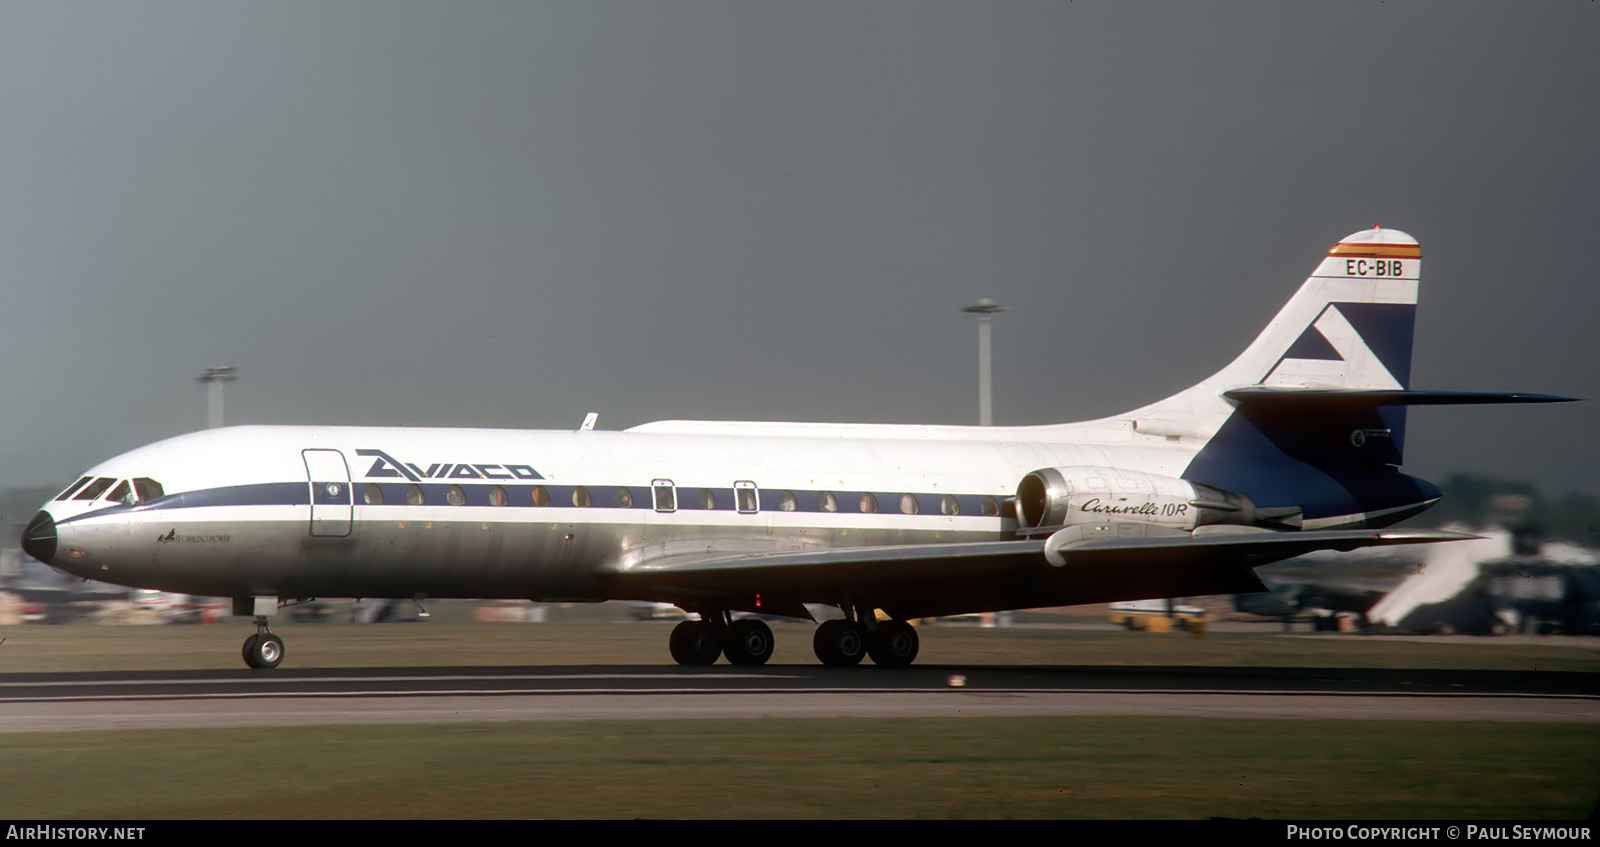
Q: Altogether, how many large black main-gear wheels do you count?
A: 4